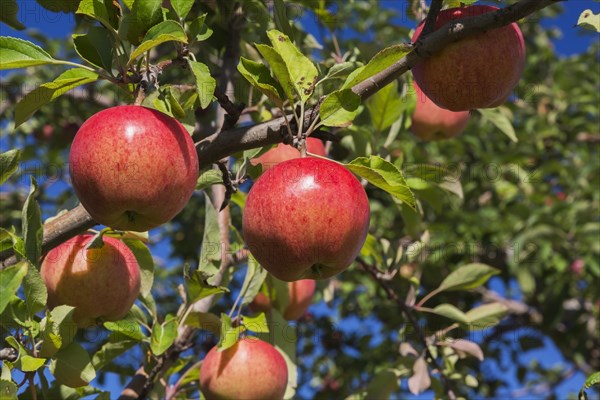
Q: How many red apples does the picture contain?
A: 8